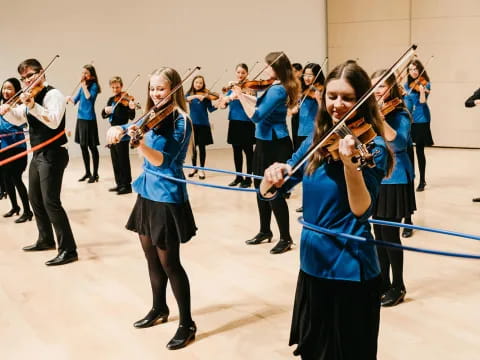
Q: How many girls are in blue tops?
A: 10